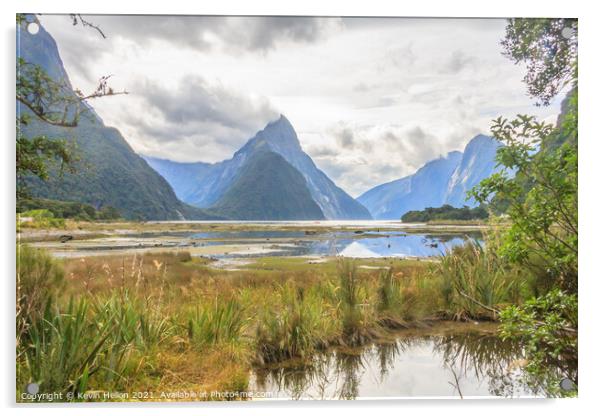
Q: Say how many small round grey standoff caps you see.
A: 4